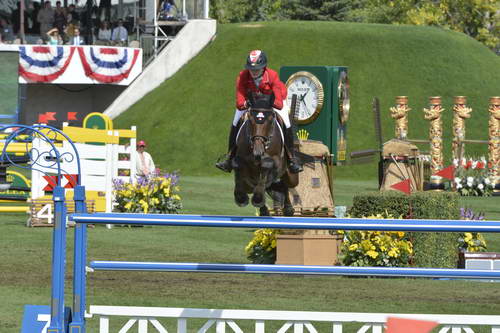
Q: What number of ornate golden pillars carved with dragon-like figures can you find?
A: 4